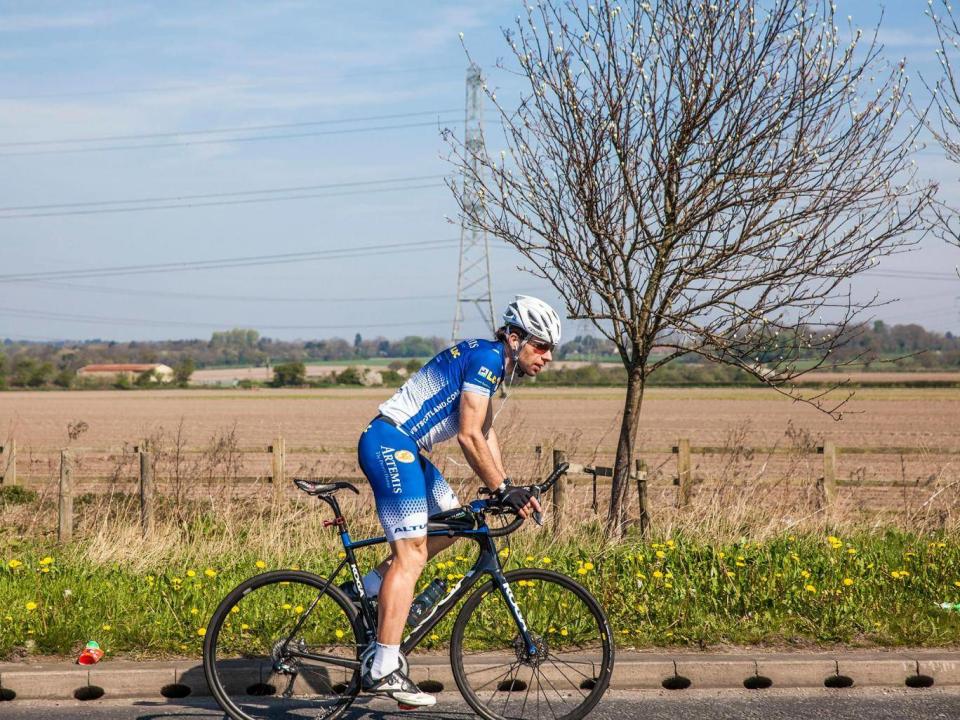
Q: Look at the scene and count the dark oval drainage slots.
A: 12